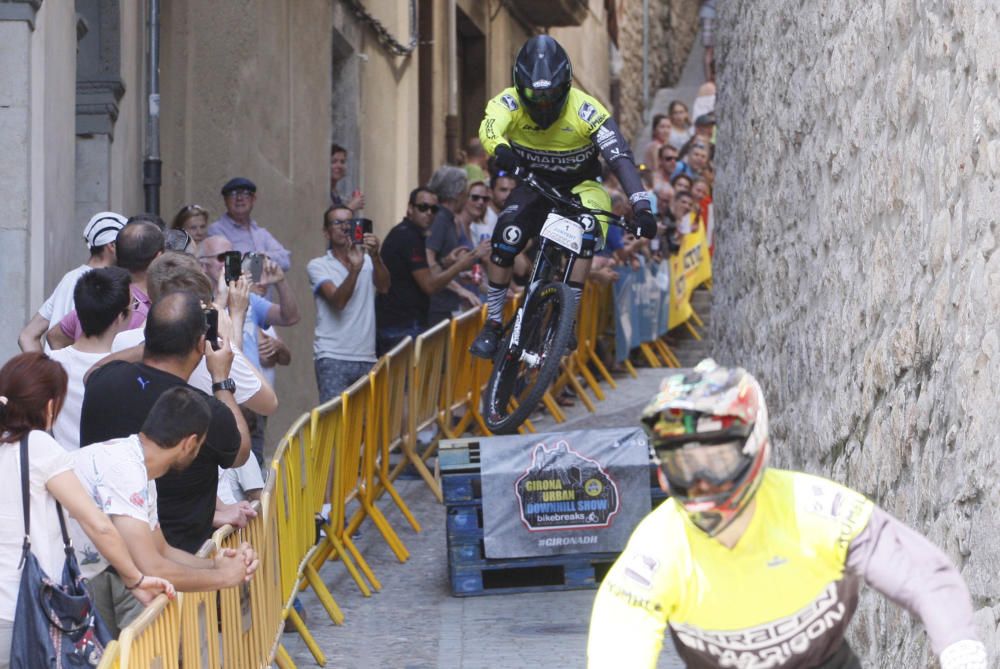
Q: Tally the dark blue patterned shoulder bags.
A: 1